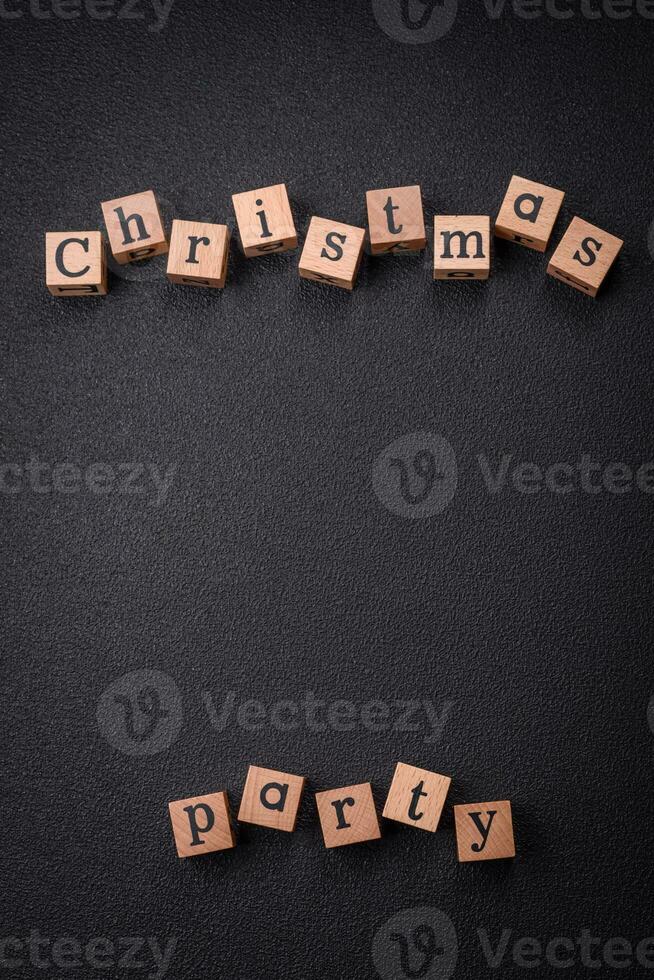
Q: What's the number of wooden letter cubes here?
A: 14